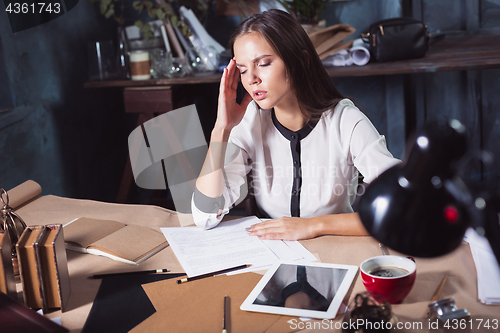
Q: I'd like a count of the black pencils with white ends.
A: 3